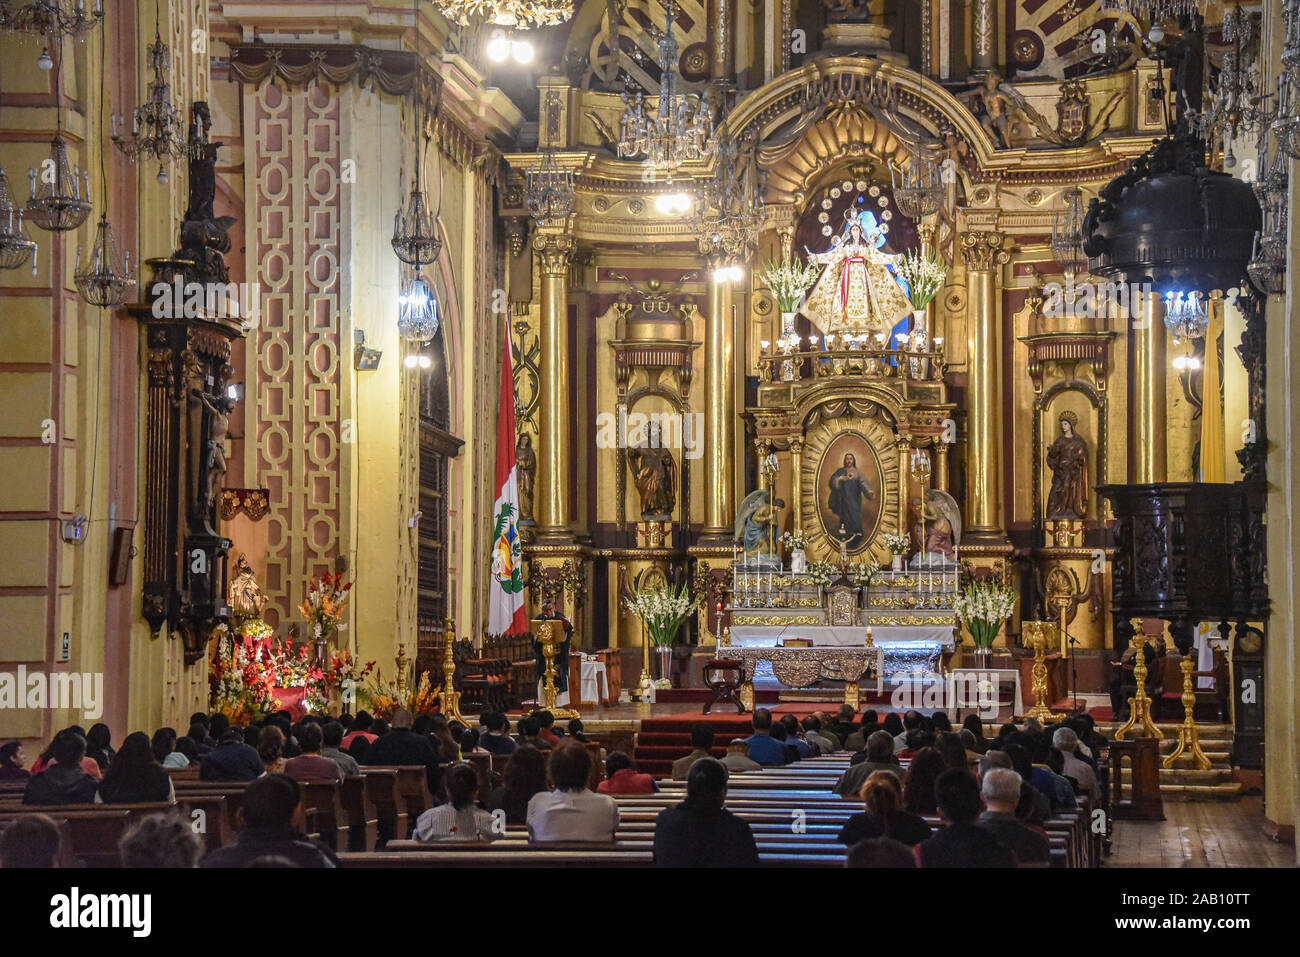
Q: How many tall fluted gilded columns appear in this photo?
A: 4